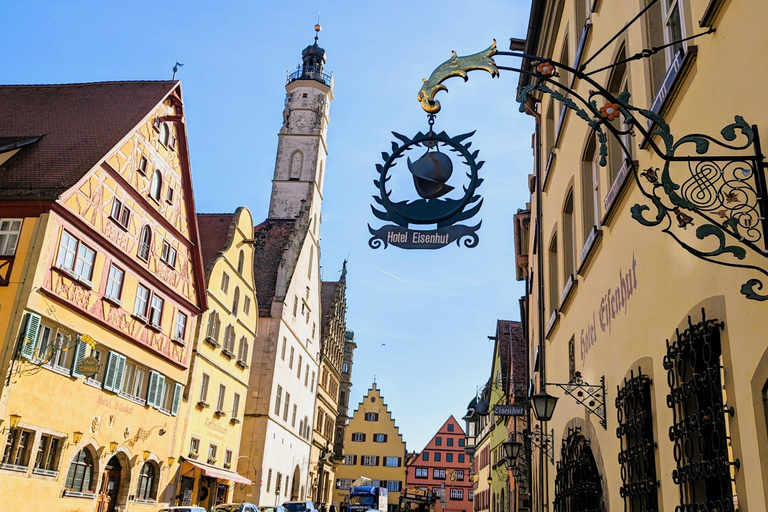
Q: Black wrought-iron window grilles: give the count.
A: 3